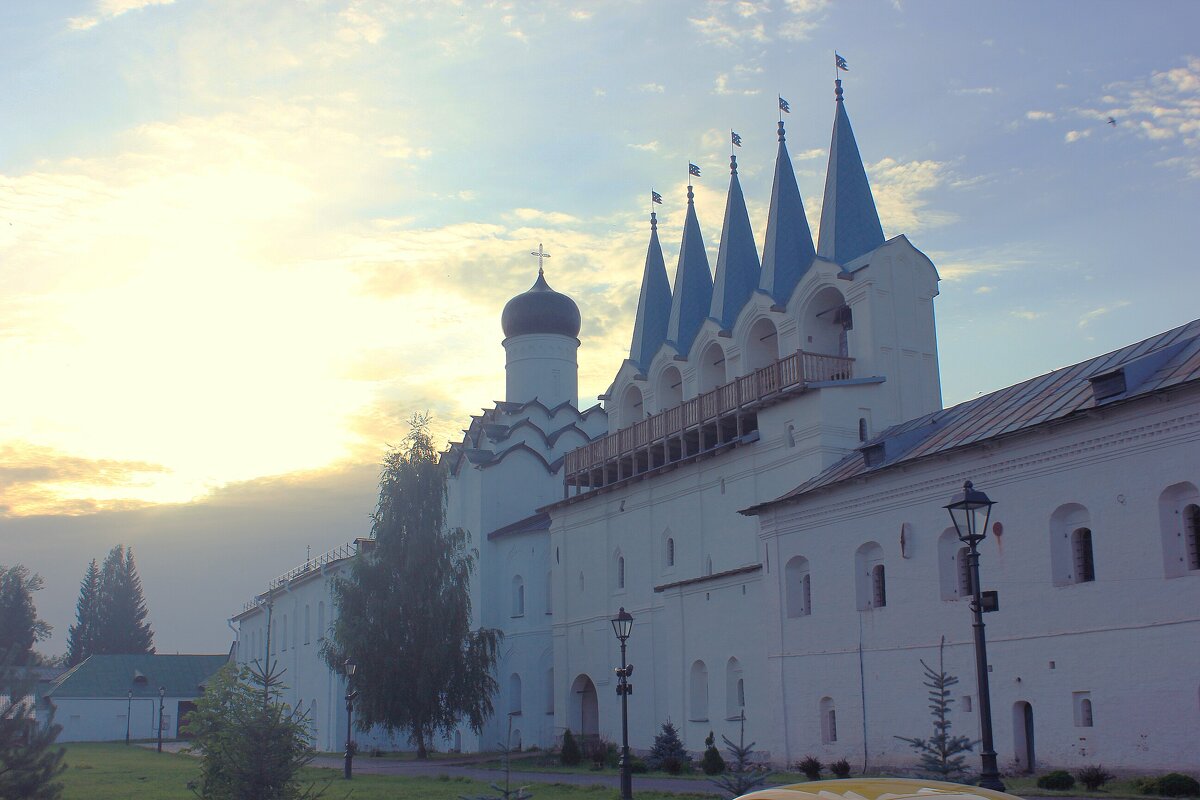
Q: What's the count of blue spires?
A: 5